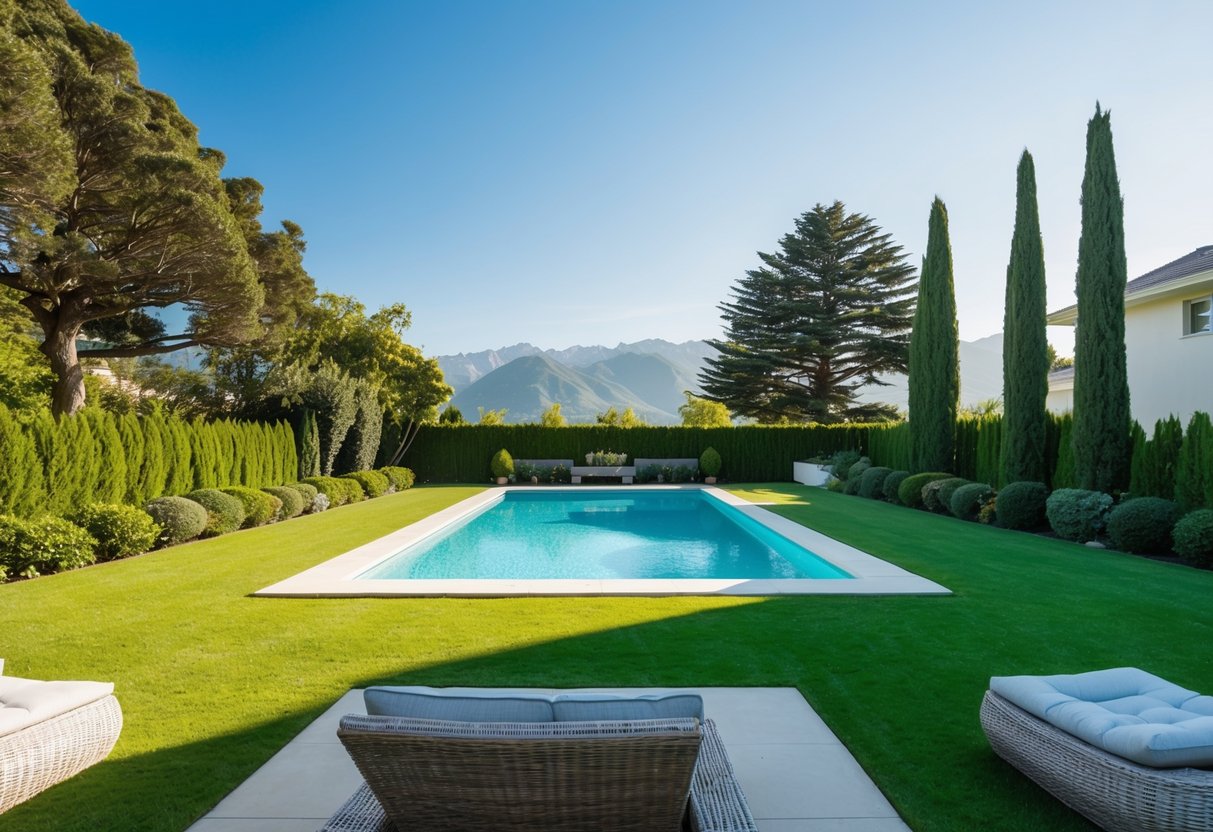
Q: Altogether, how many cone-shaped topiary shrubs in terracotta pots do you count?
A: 2